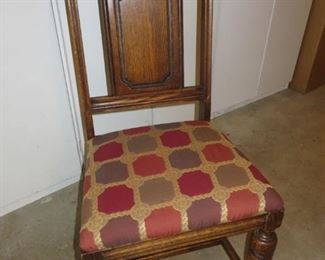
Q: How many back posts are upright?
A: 2